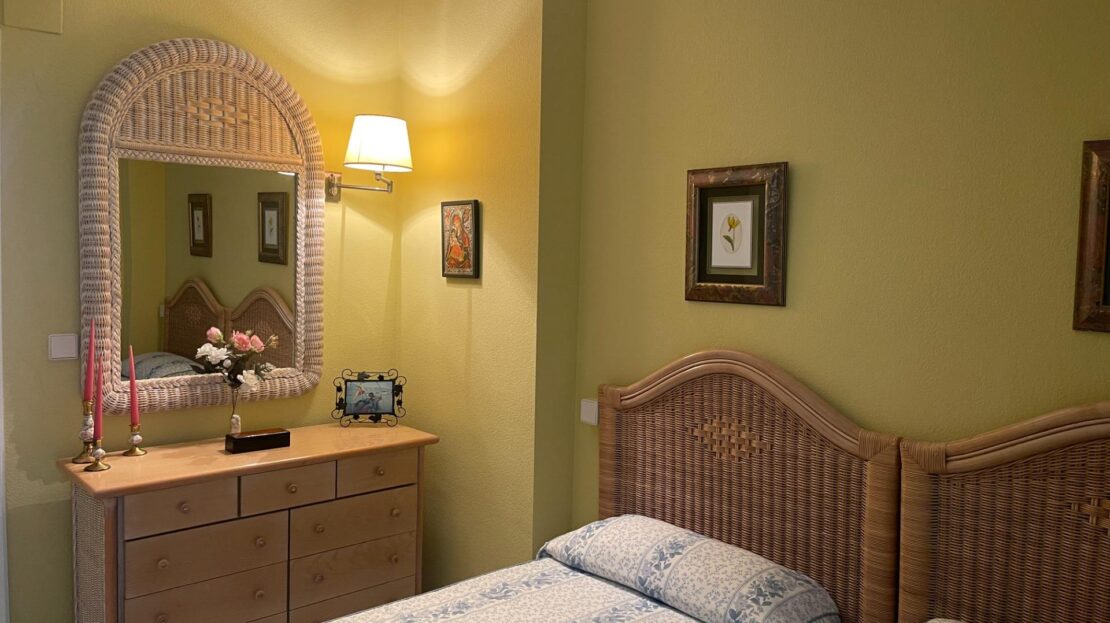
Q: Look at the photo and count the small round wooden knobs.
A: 11